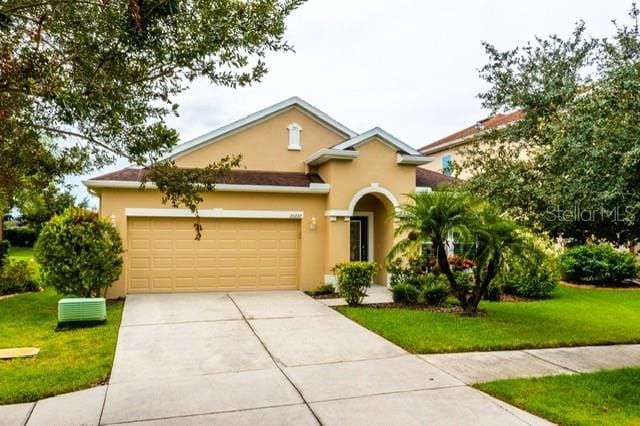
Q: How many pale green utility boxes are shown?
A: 1